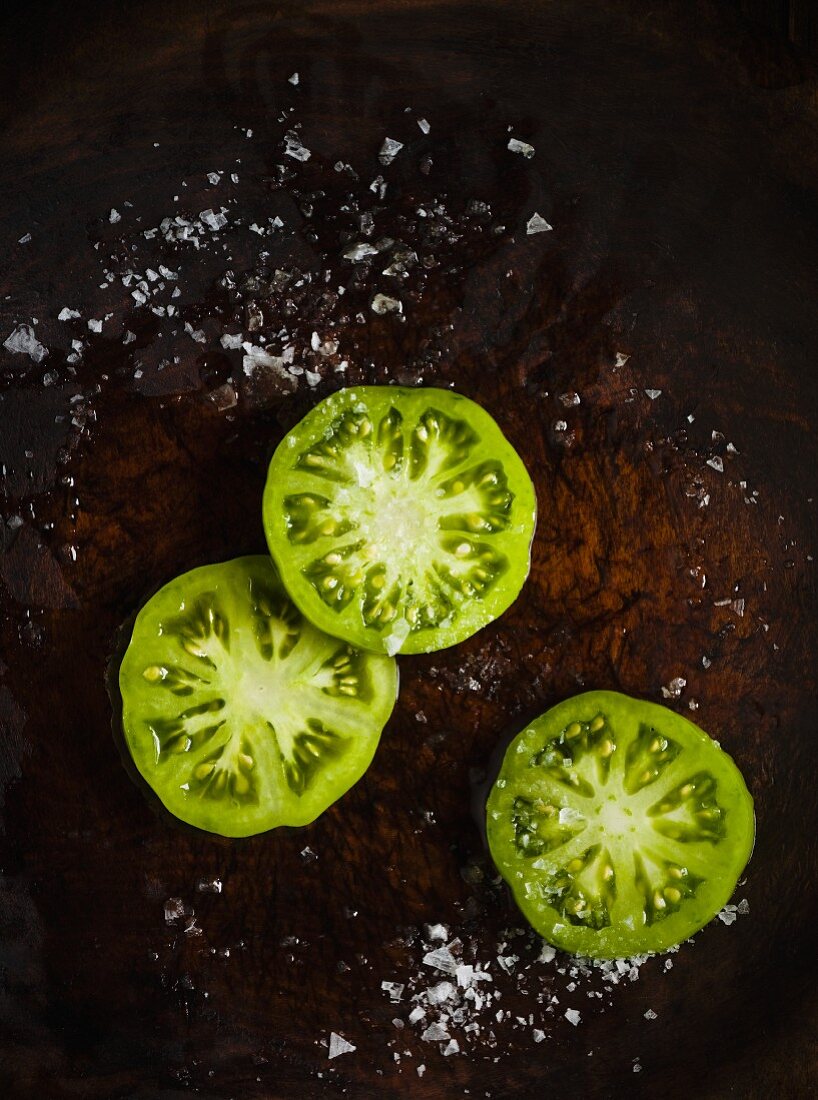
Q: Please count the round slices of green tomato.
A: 3